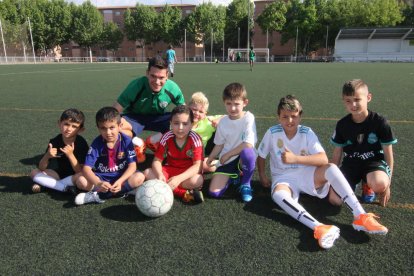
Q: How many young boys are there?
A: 7